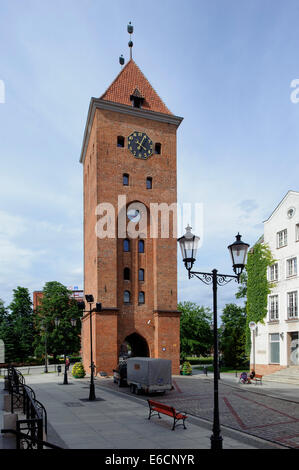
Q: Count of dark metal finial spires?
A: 2